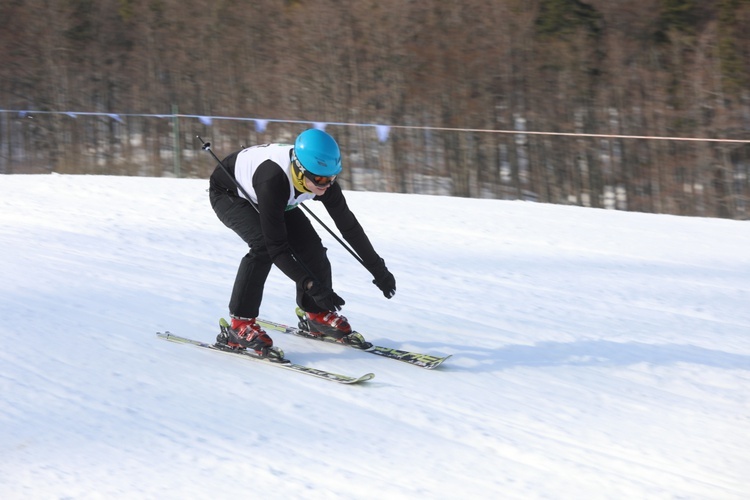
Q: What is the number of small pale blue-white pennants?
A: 7